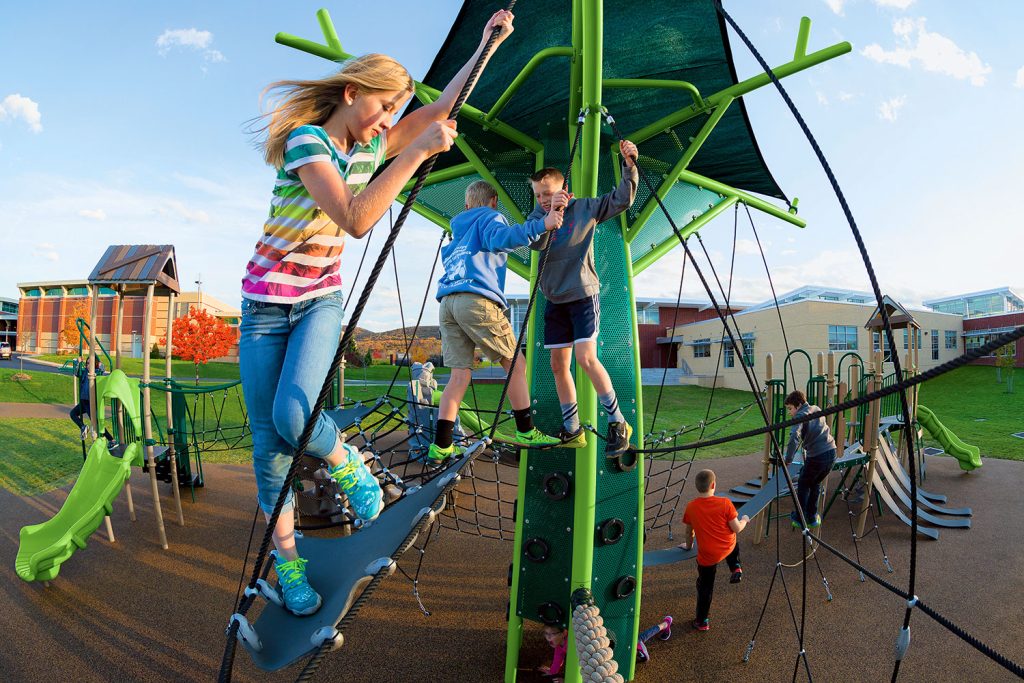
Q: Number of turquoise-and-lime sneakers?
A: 2